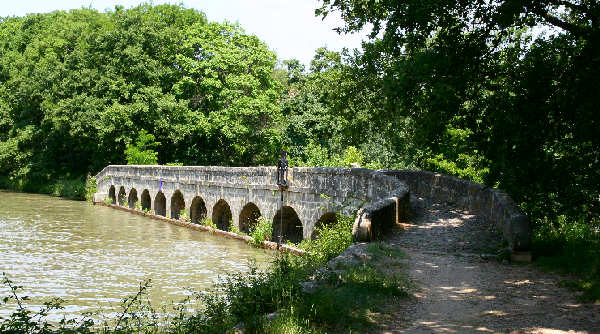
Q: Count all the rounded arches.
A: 11